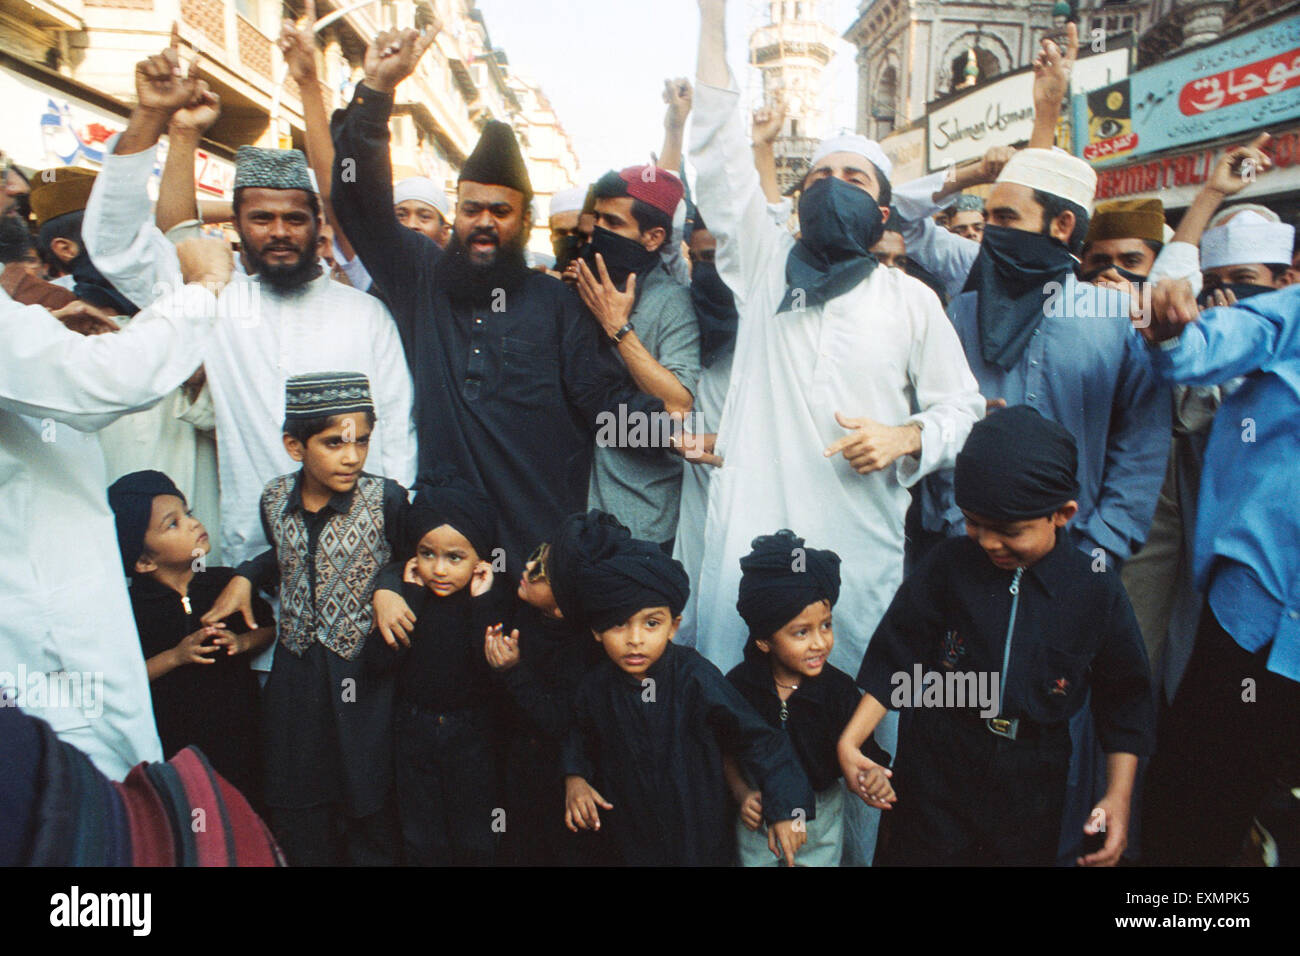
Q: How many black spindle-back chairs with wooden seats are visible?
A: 0